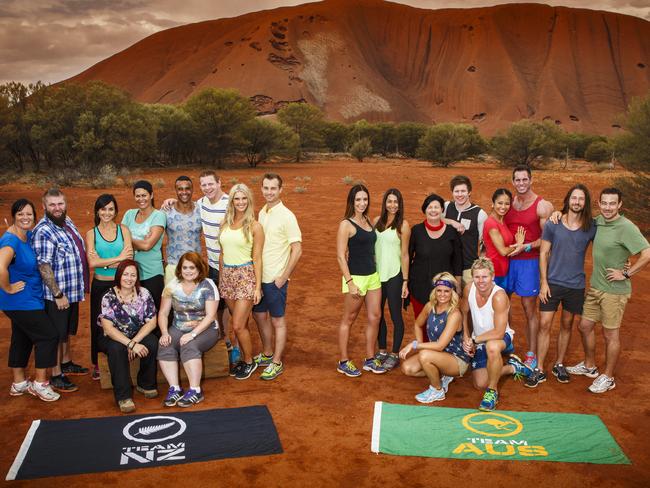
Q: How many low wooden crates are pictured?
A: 1